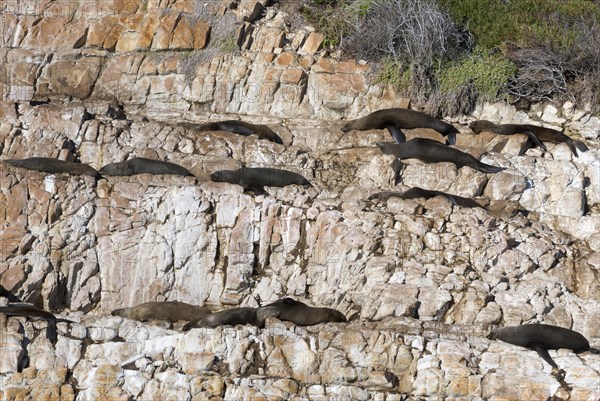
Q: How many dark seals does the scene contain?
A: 13